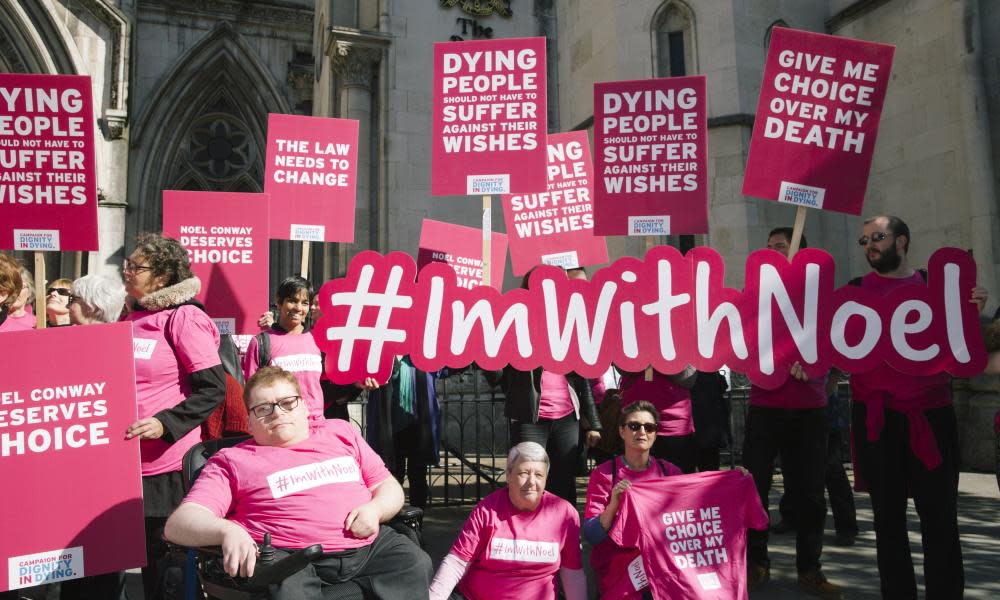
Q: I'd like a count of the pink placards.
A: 9